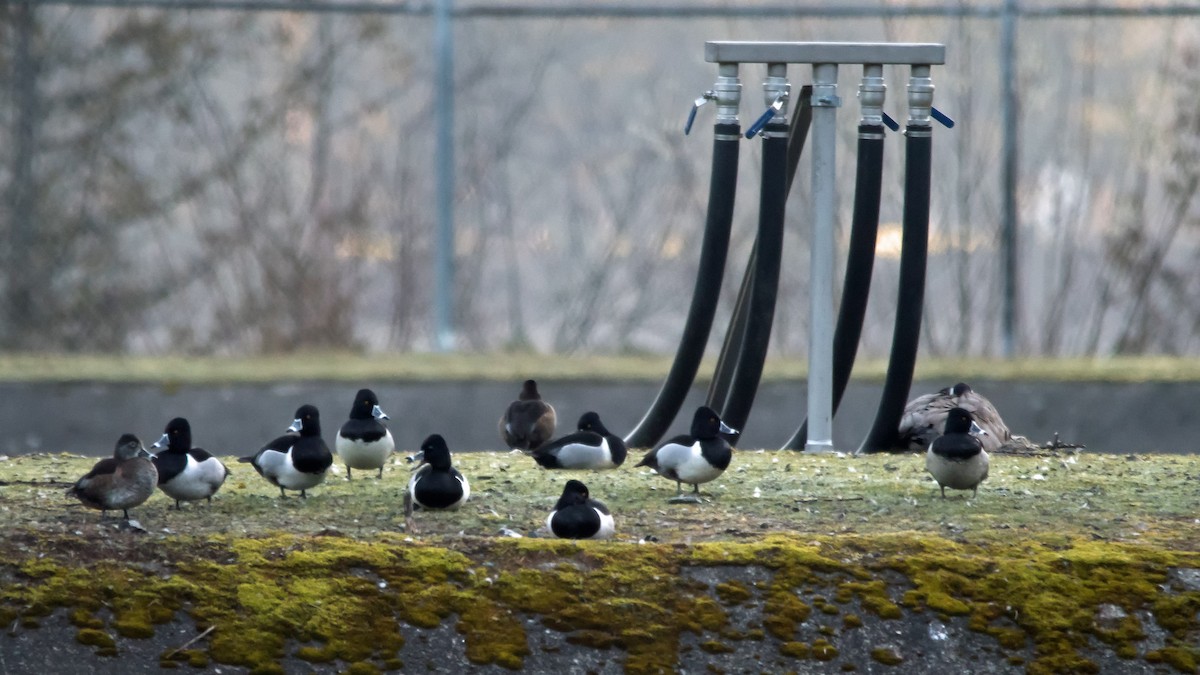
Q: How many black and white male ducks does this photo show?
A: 8